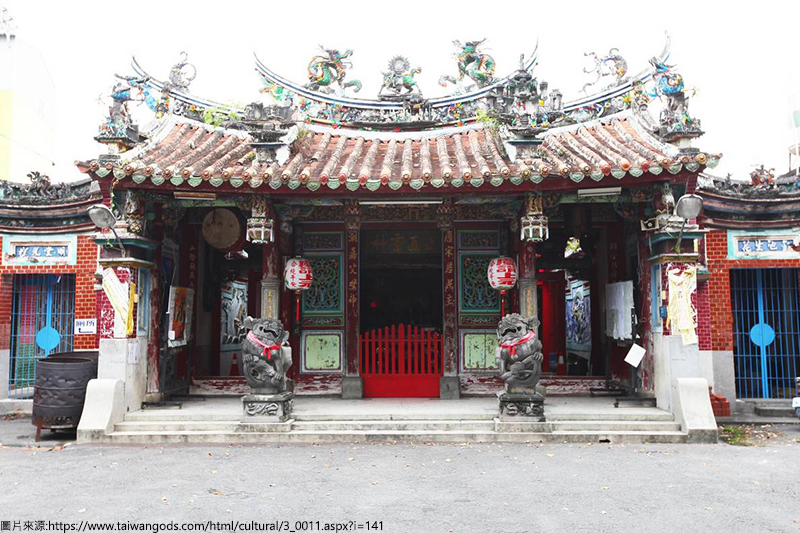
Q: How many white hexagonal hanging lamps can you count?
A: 2